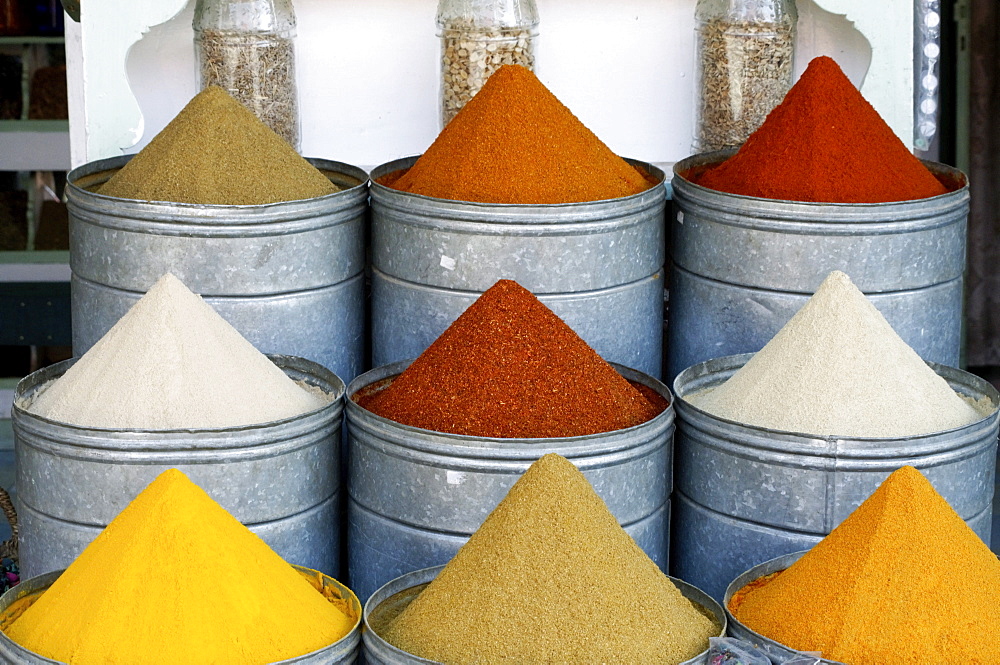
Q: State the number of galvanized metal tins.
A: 9